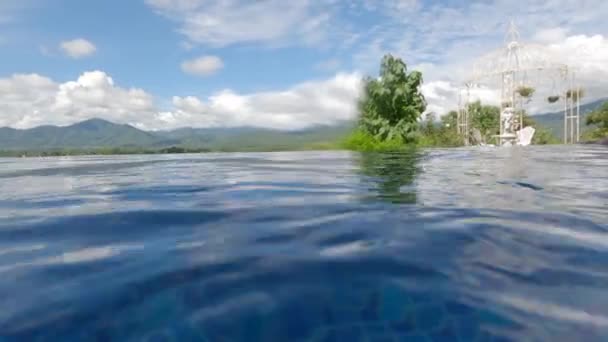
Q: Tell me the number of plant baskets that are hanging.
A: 3